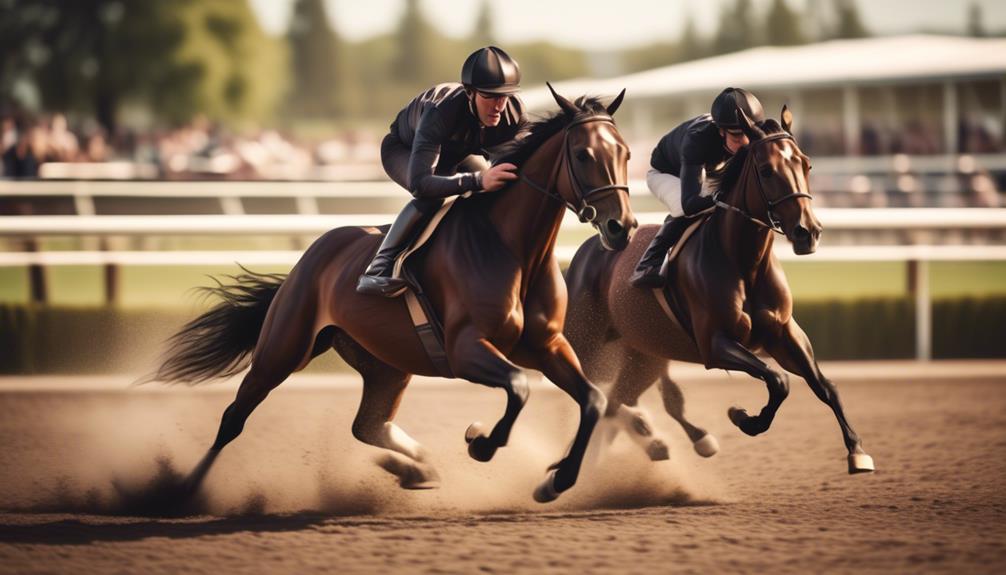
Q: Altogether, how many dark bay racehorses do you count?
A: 2